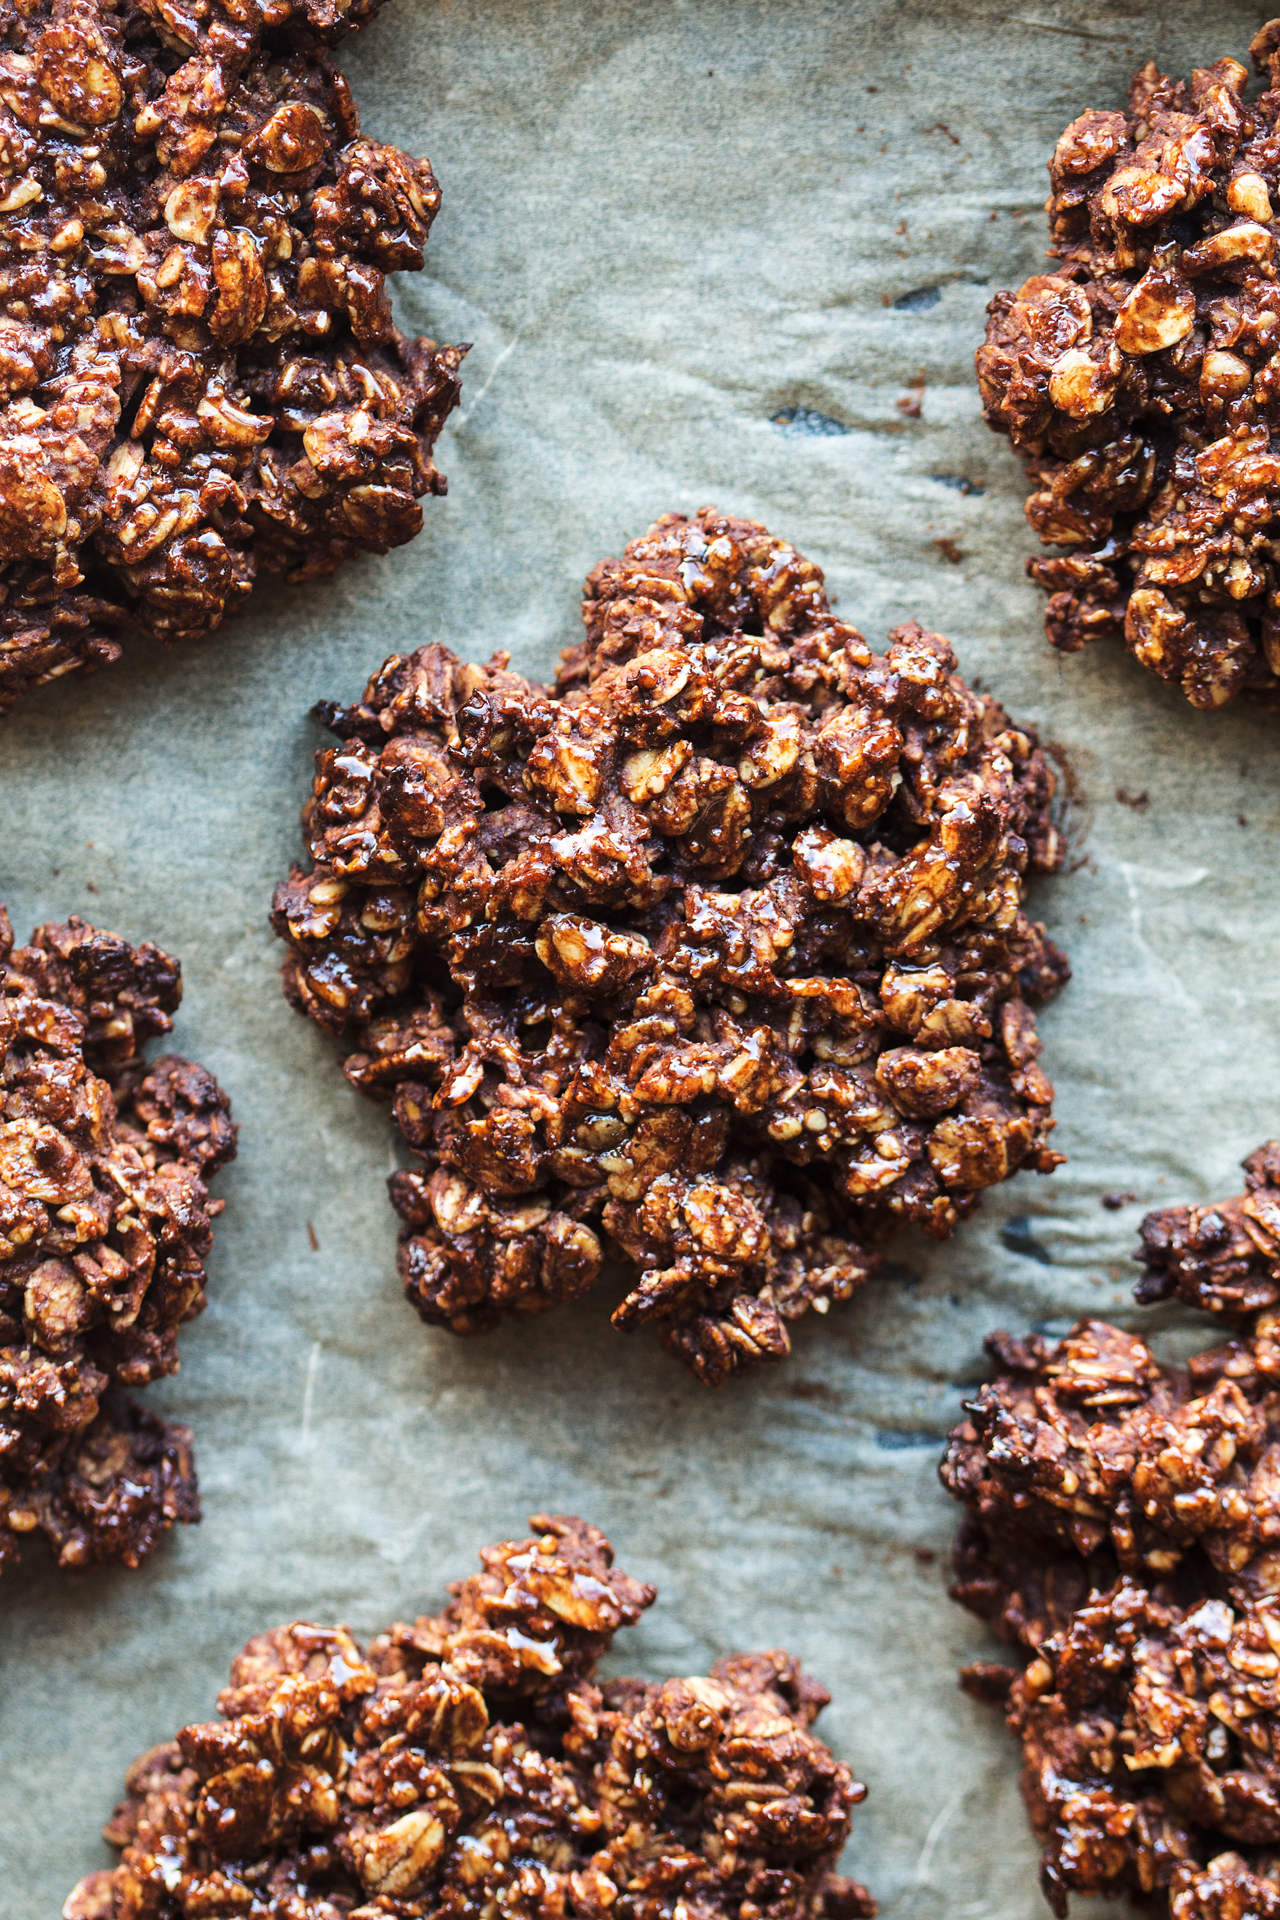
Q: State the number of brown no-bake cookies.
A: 6